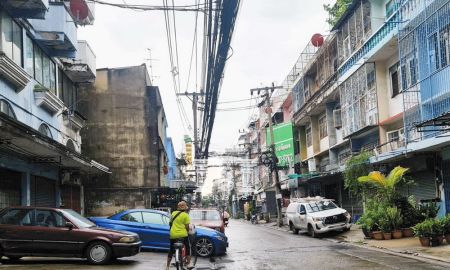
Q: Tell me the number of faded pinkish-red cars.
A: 1